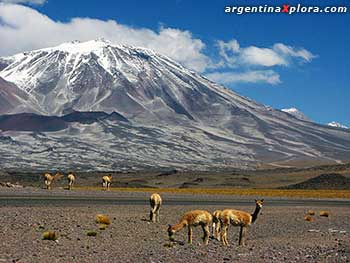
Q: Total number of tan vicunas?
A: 7